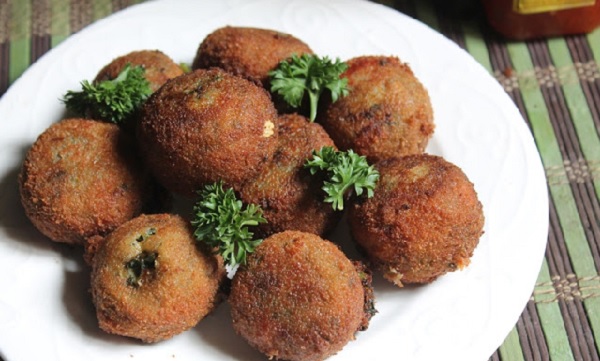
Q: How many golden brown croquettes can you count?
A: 9